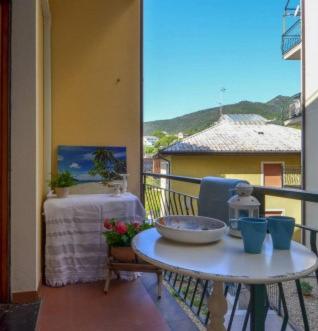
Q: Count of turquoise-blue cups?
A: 2